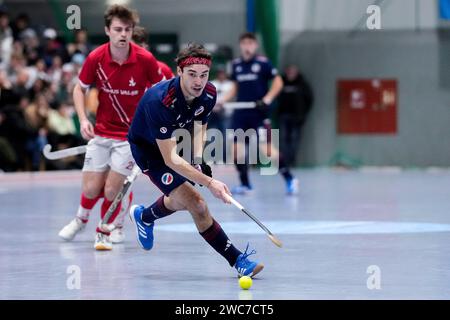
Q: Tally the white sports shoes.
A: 3